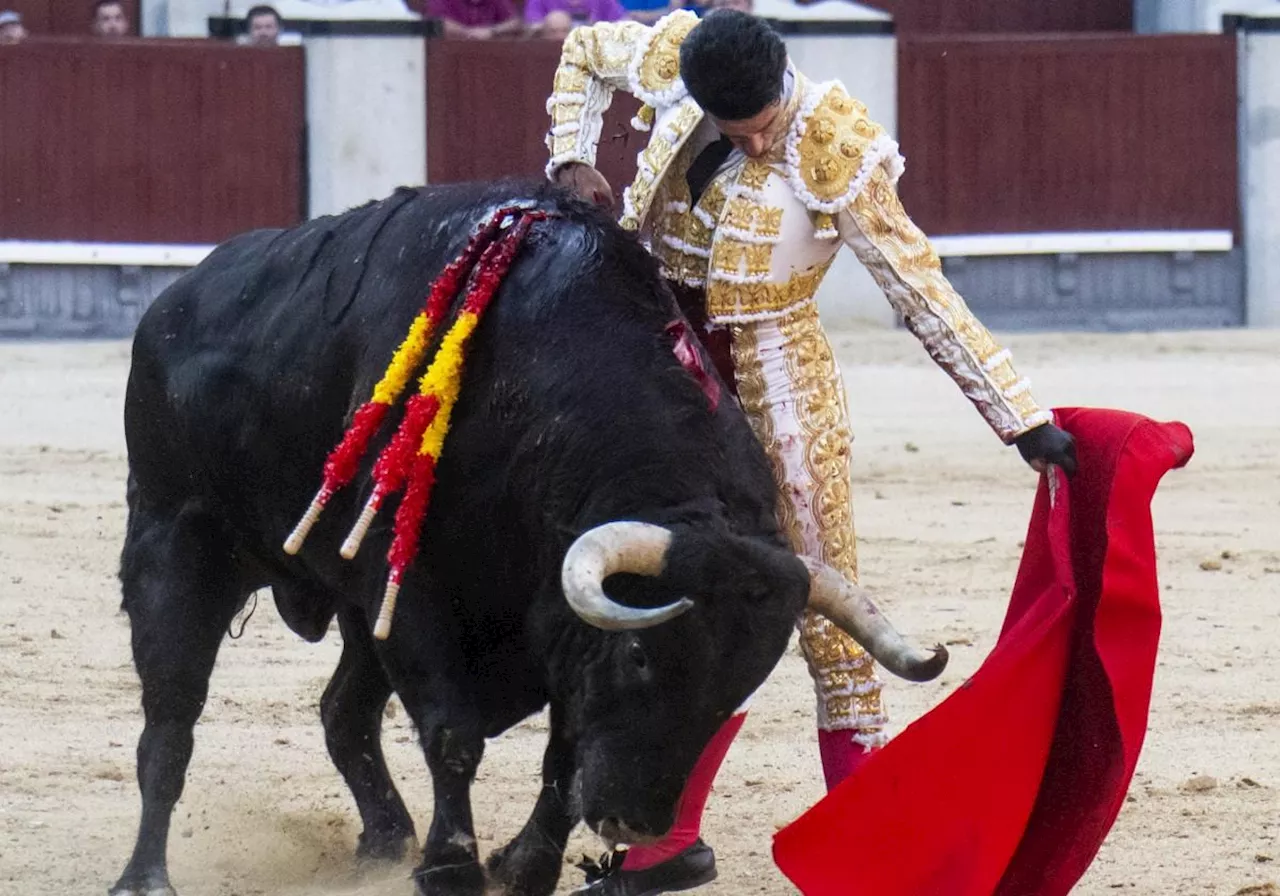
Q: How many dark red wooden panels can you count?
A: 3